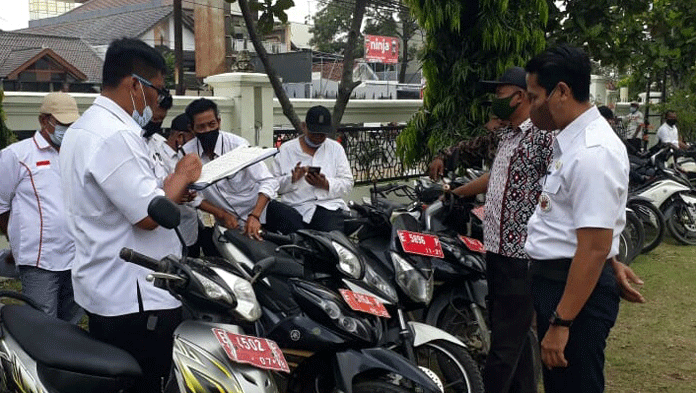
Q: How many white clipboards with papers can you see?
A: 1